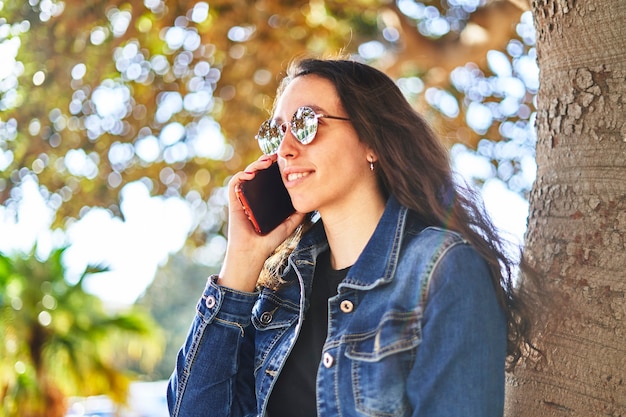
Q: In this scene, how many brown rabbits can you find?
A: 0